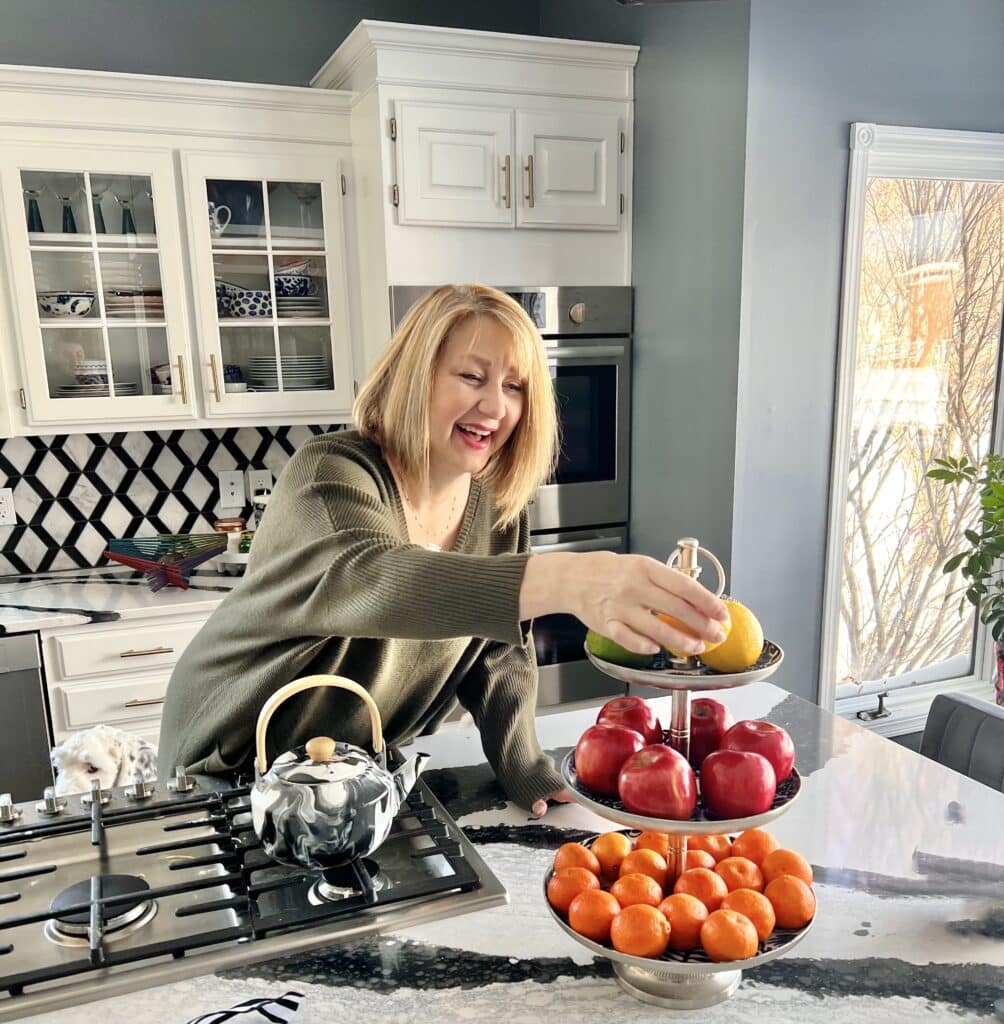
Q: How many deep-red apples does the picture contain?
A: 6